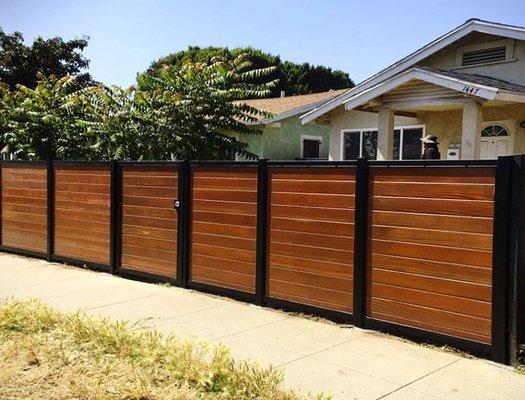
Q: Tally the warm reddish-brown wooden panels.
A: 6